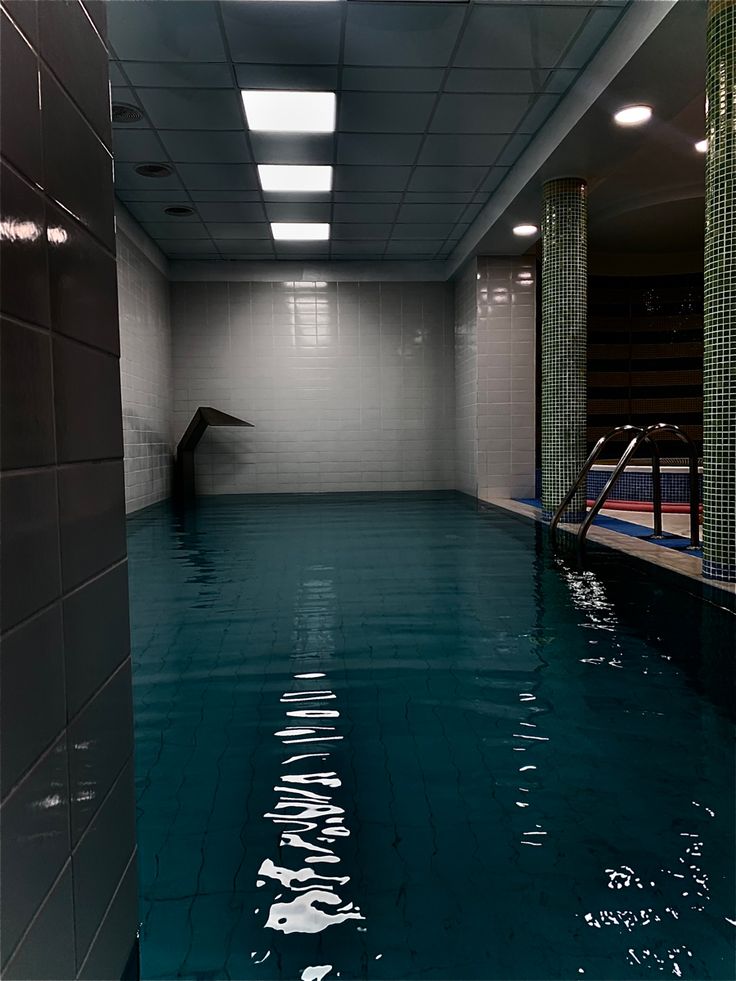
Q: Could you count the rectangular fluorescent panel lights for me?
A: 3